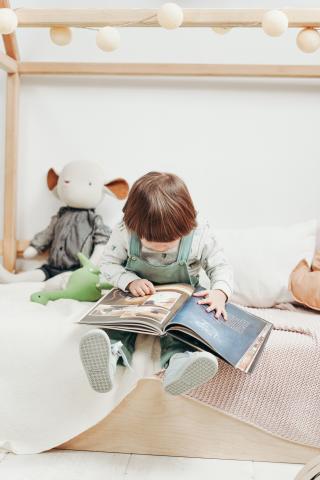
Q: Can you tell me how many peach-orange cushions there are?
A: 1